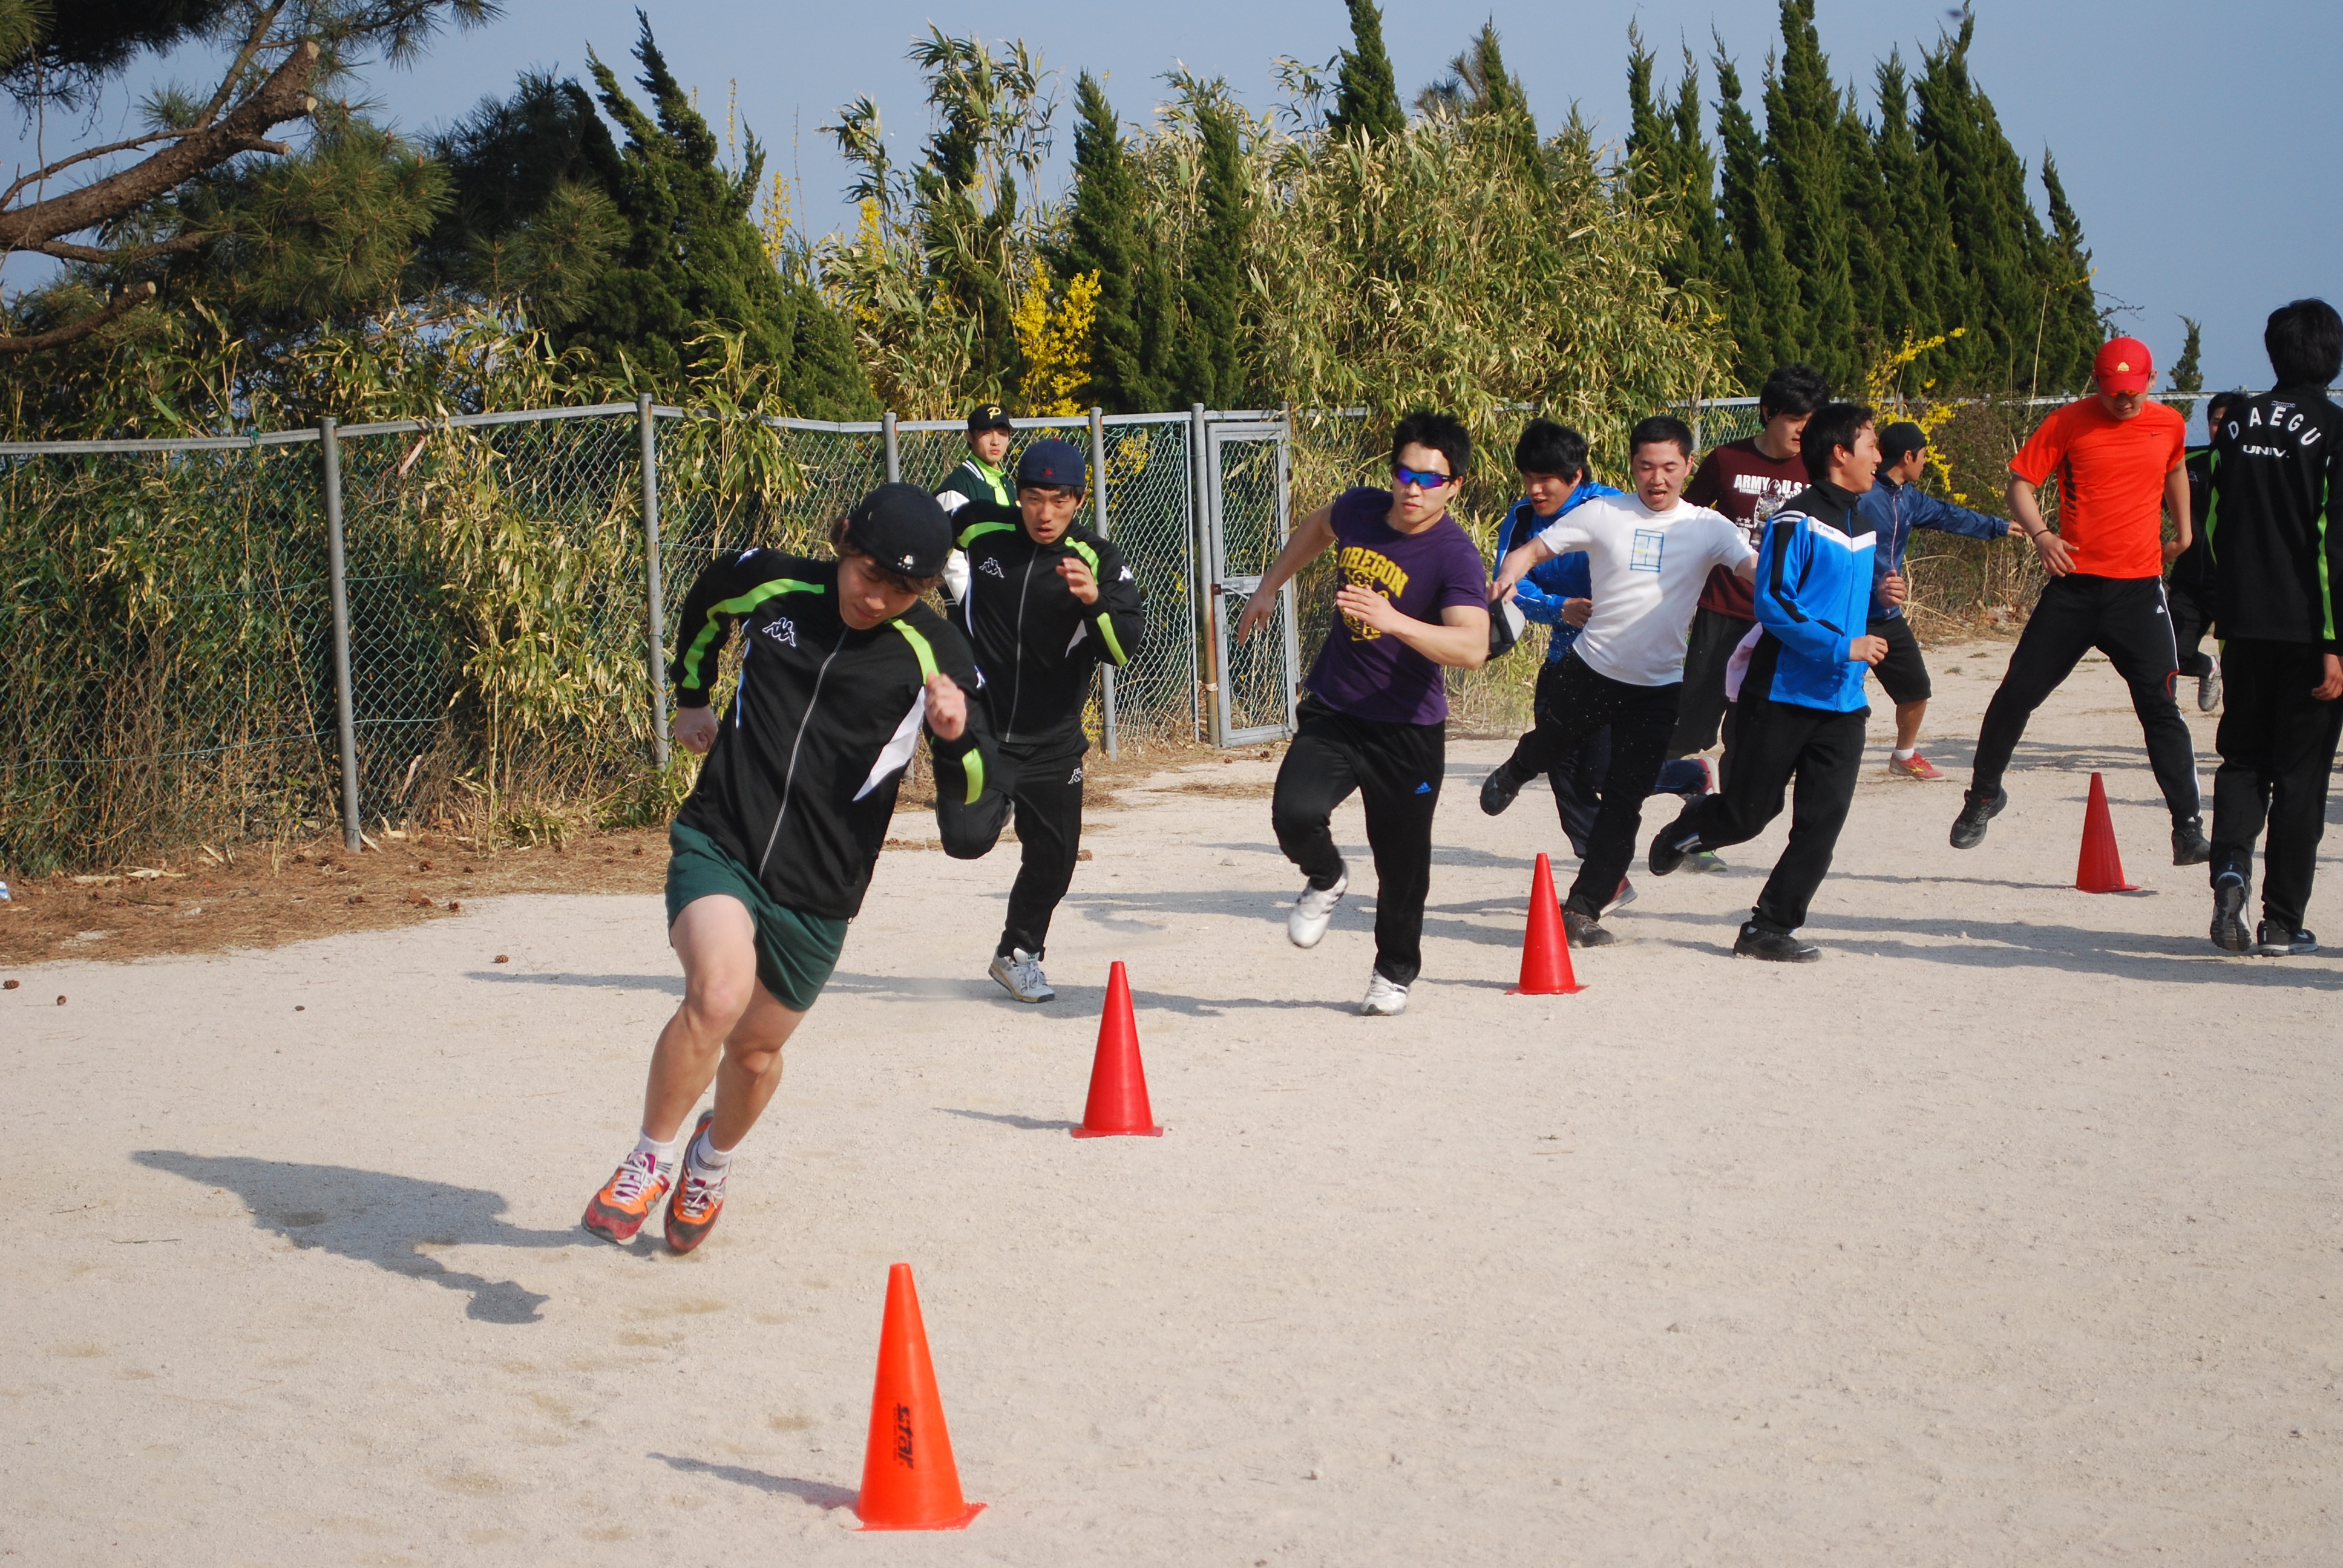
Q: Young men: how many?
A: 12